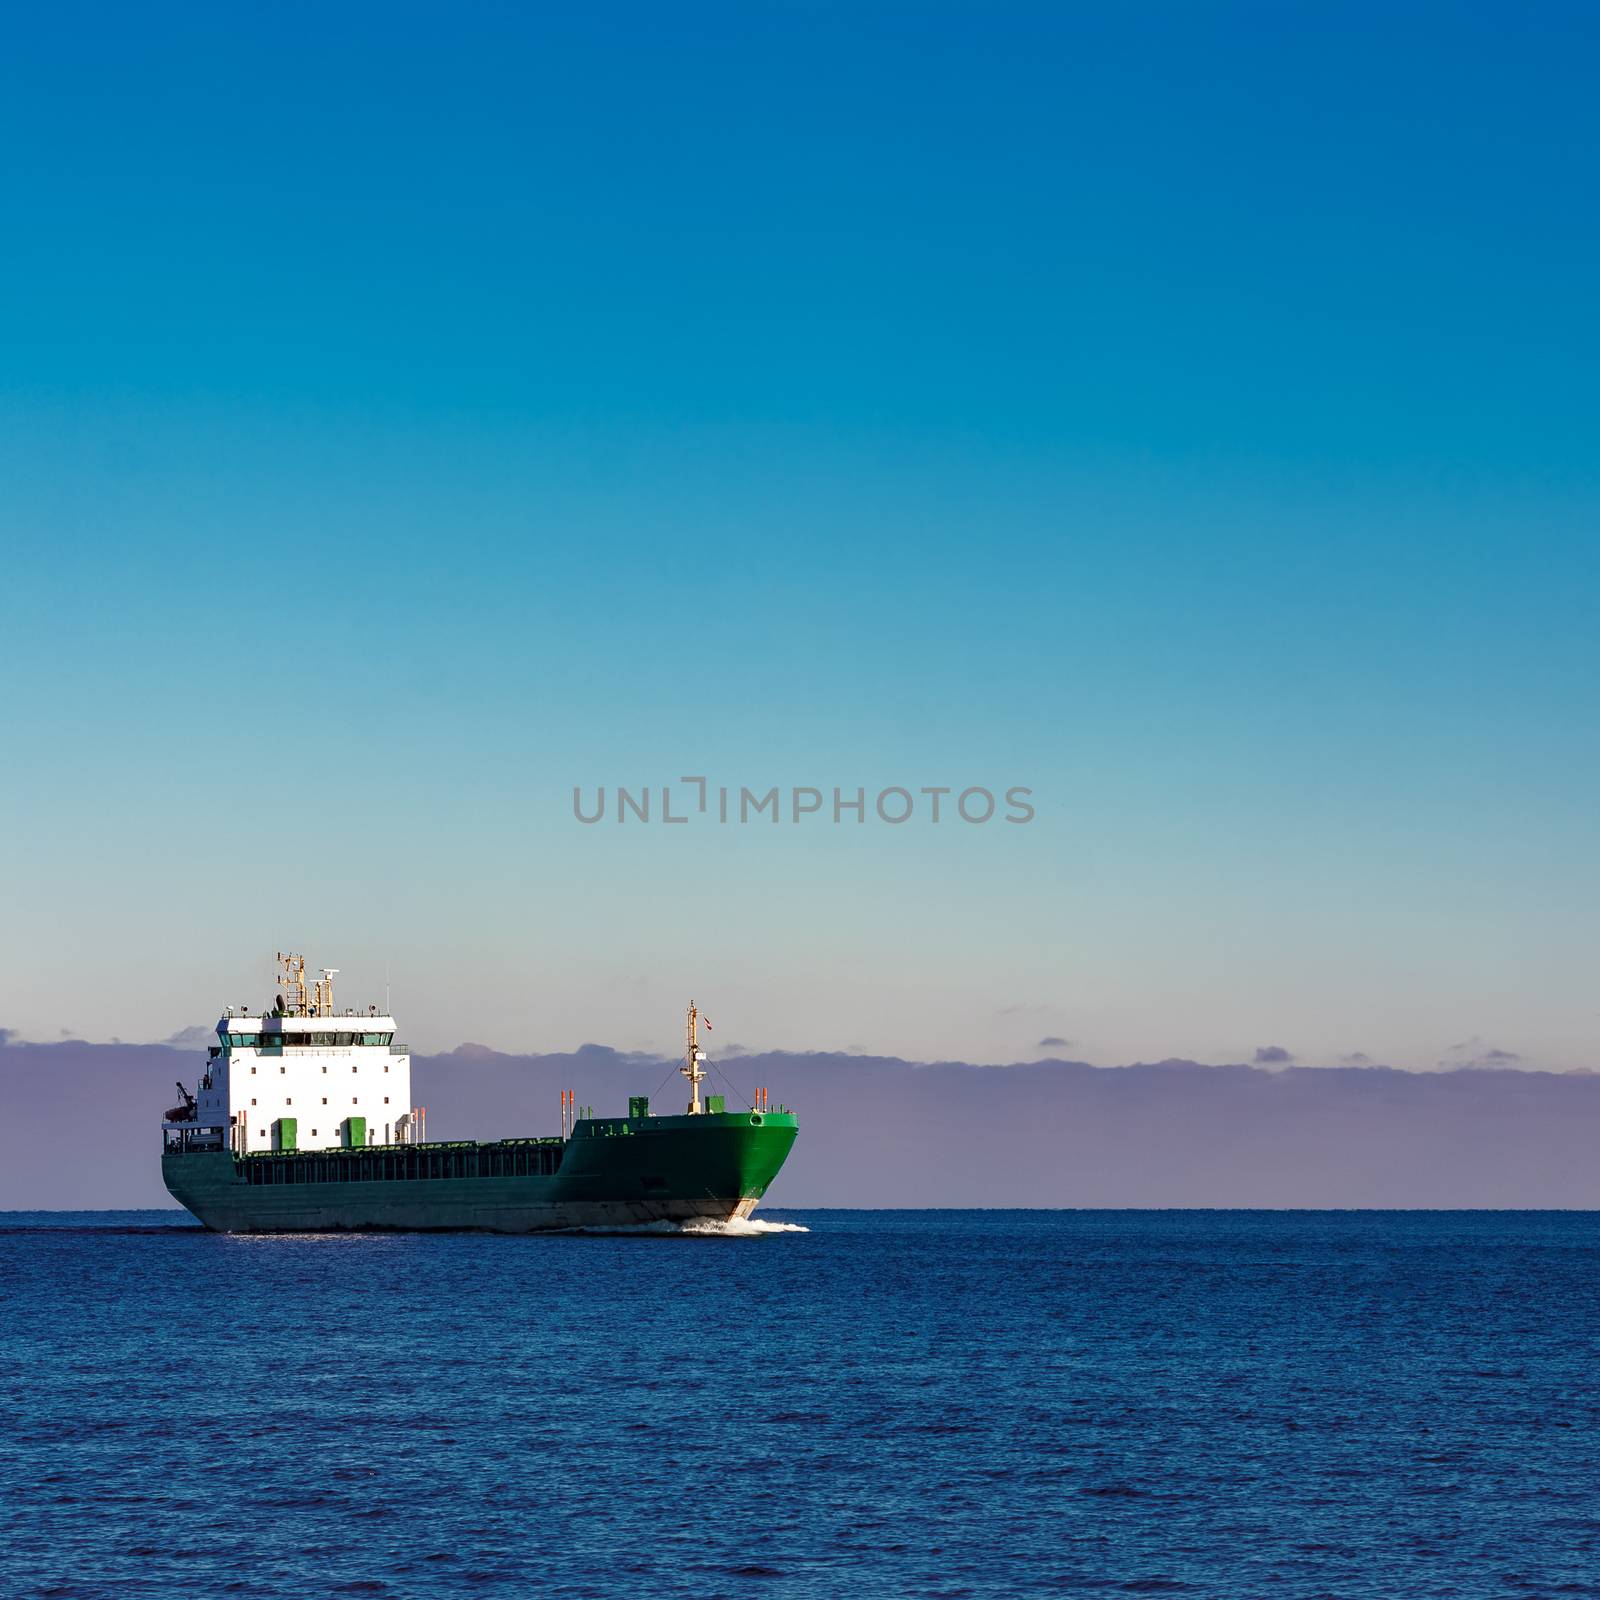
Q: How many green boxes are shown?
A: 4